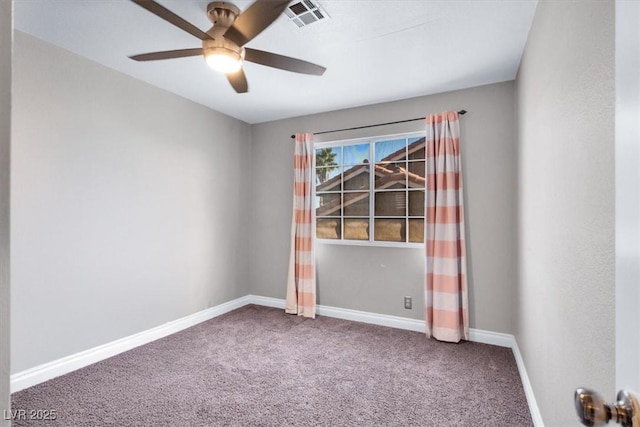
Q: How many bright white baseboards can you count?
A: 3